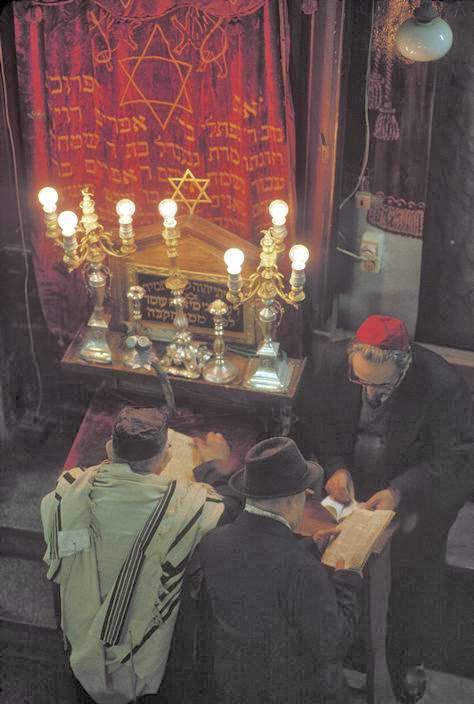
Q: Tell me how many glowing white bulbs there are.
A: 7